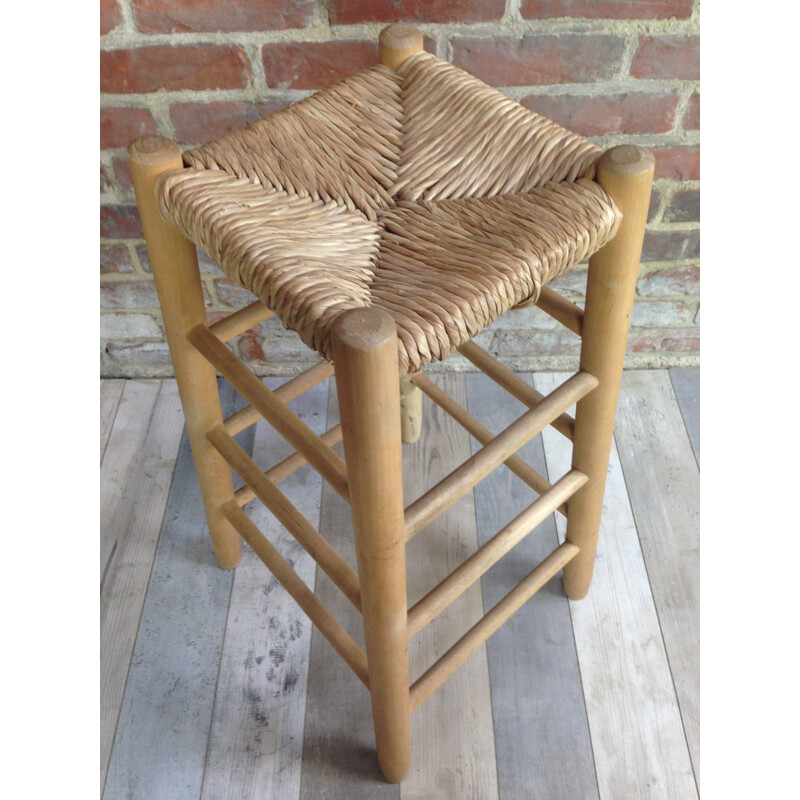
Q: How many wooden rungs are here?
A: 12